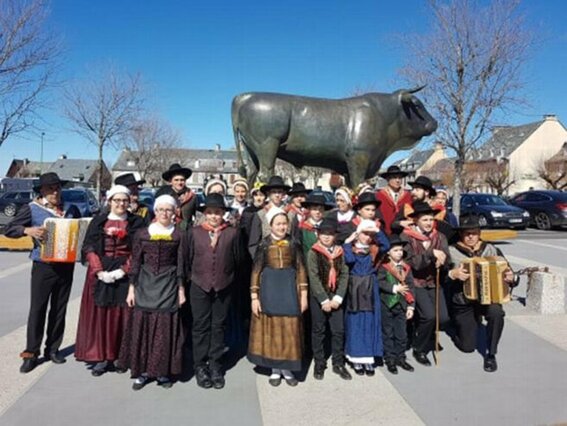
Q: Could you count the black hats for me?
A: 14